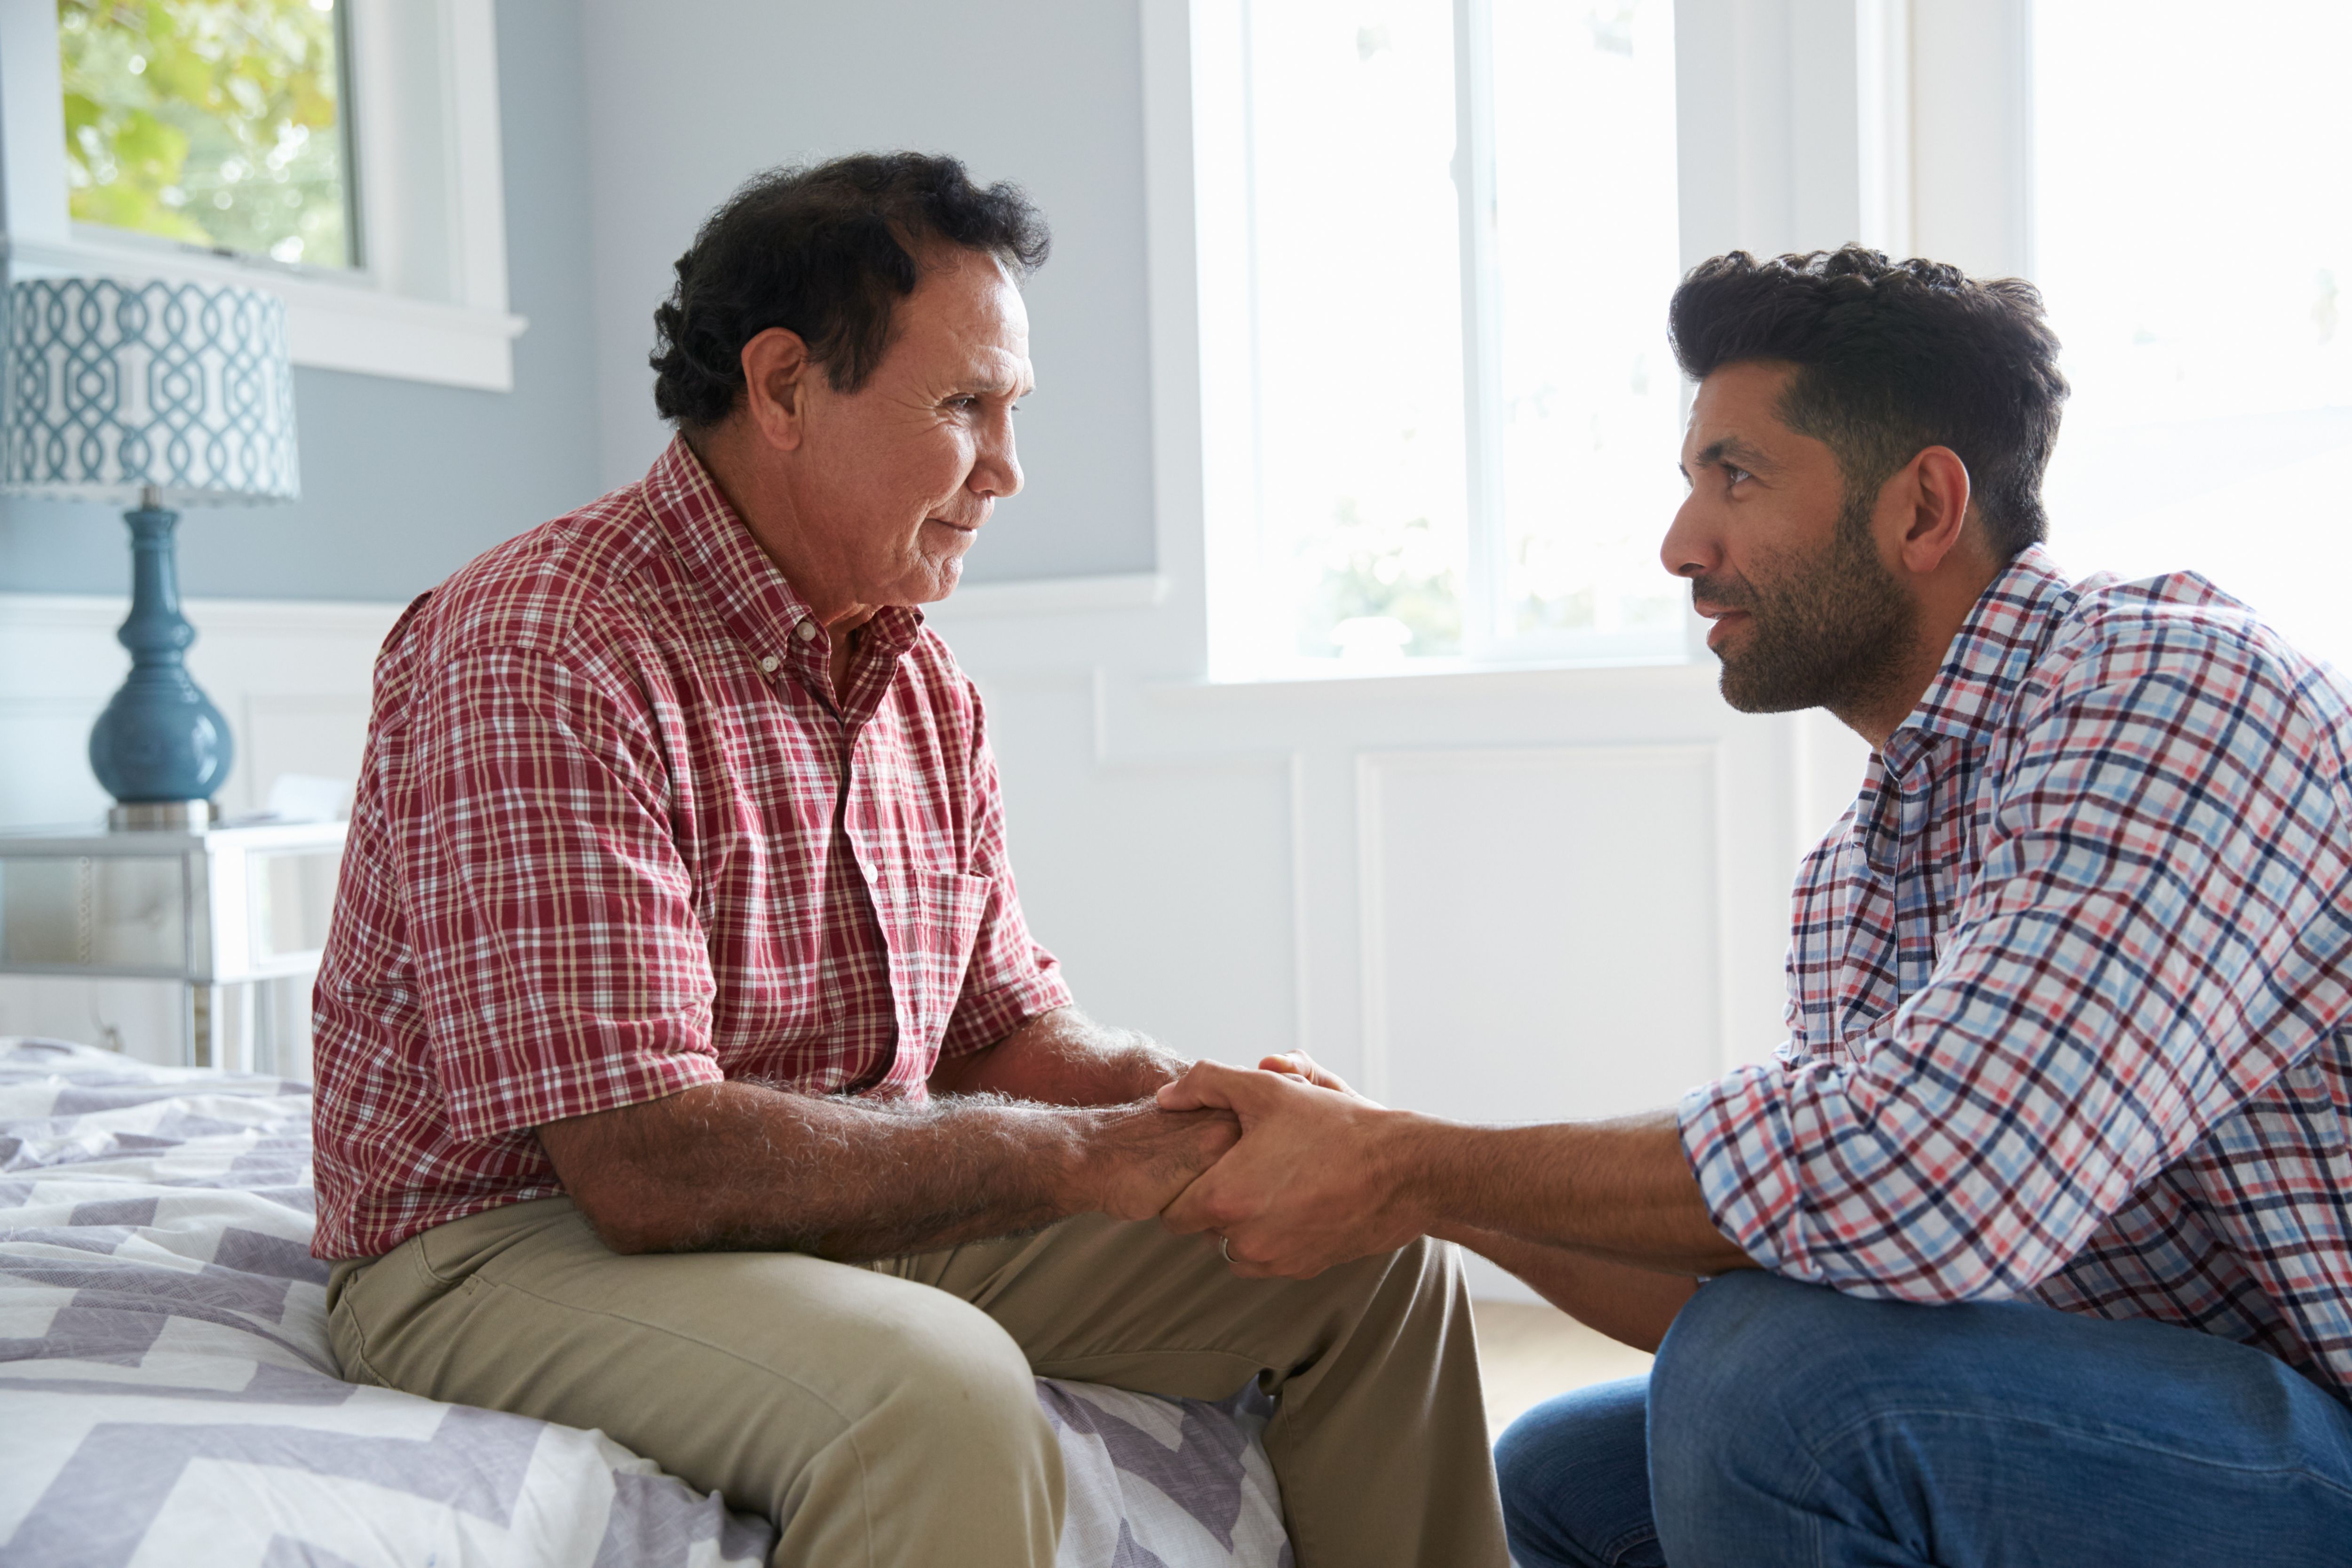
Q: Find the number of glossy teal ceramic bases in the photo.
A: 1